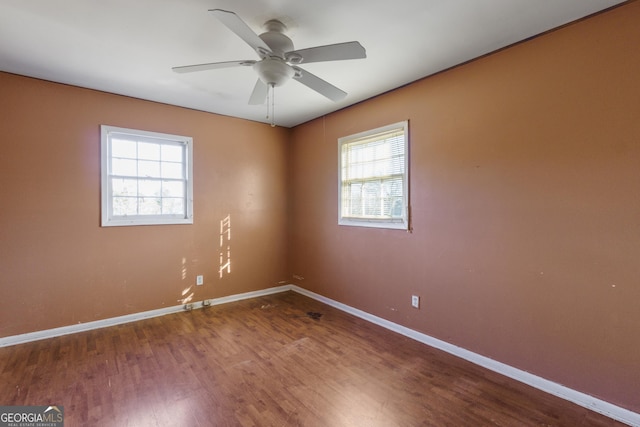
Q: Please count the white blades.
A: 5